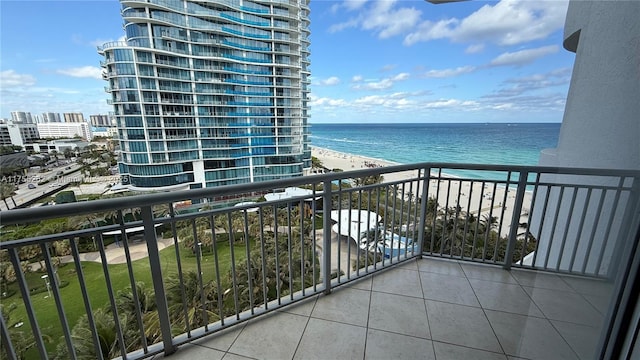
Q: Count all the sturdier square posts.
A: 4